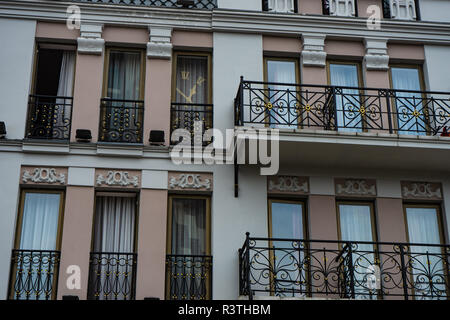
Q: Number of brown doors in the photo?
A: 12